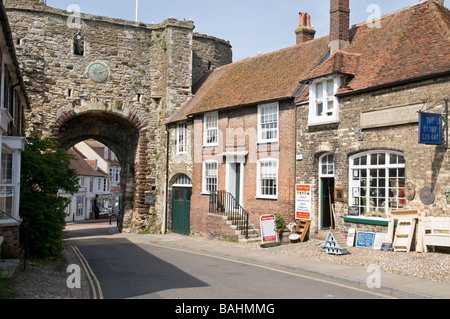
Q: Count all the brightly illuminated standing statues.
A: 0